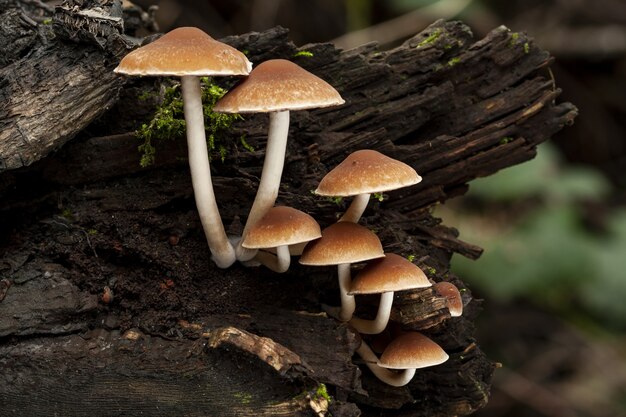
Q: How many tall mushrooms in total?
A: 2